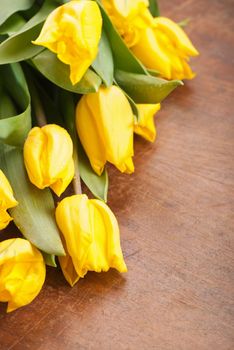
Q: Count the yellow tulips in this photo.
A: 9